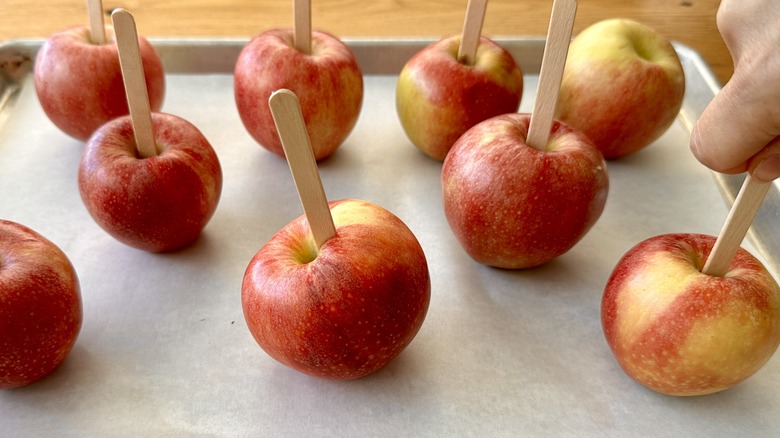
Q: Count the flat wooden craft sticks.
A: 7